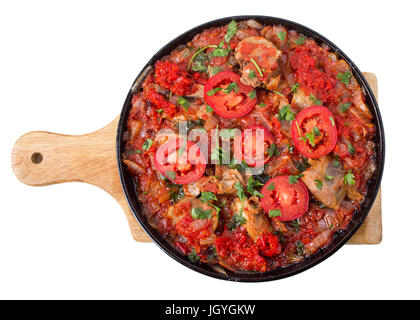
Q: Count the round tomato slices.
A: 5